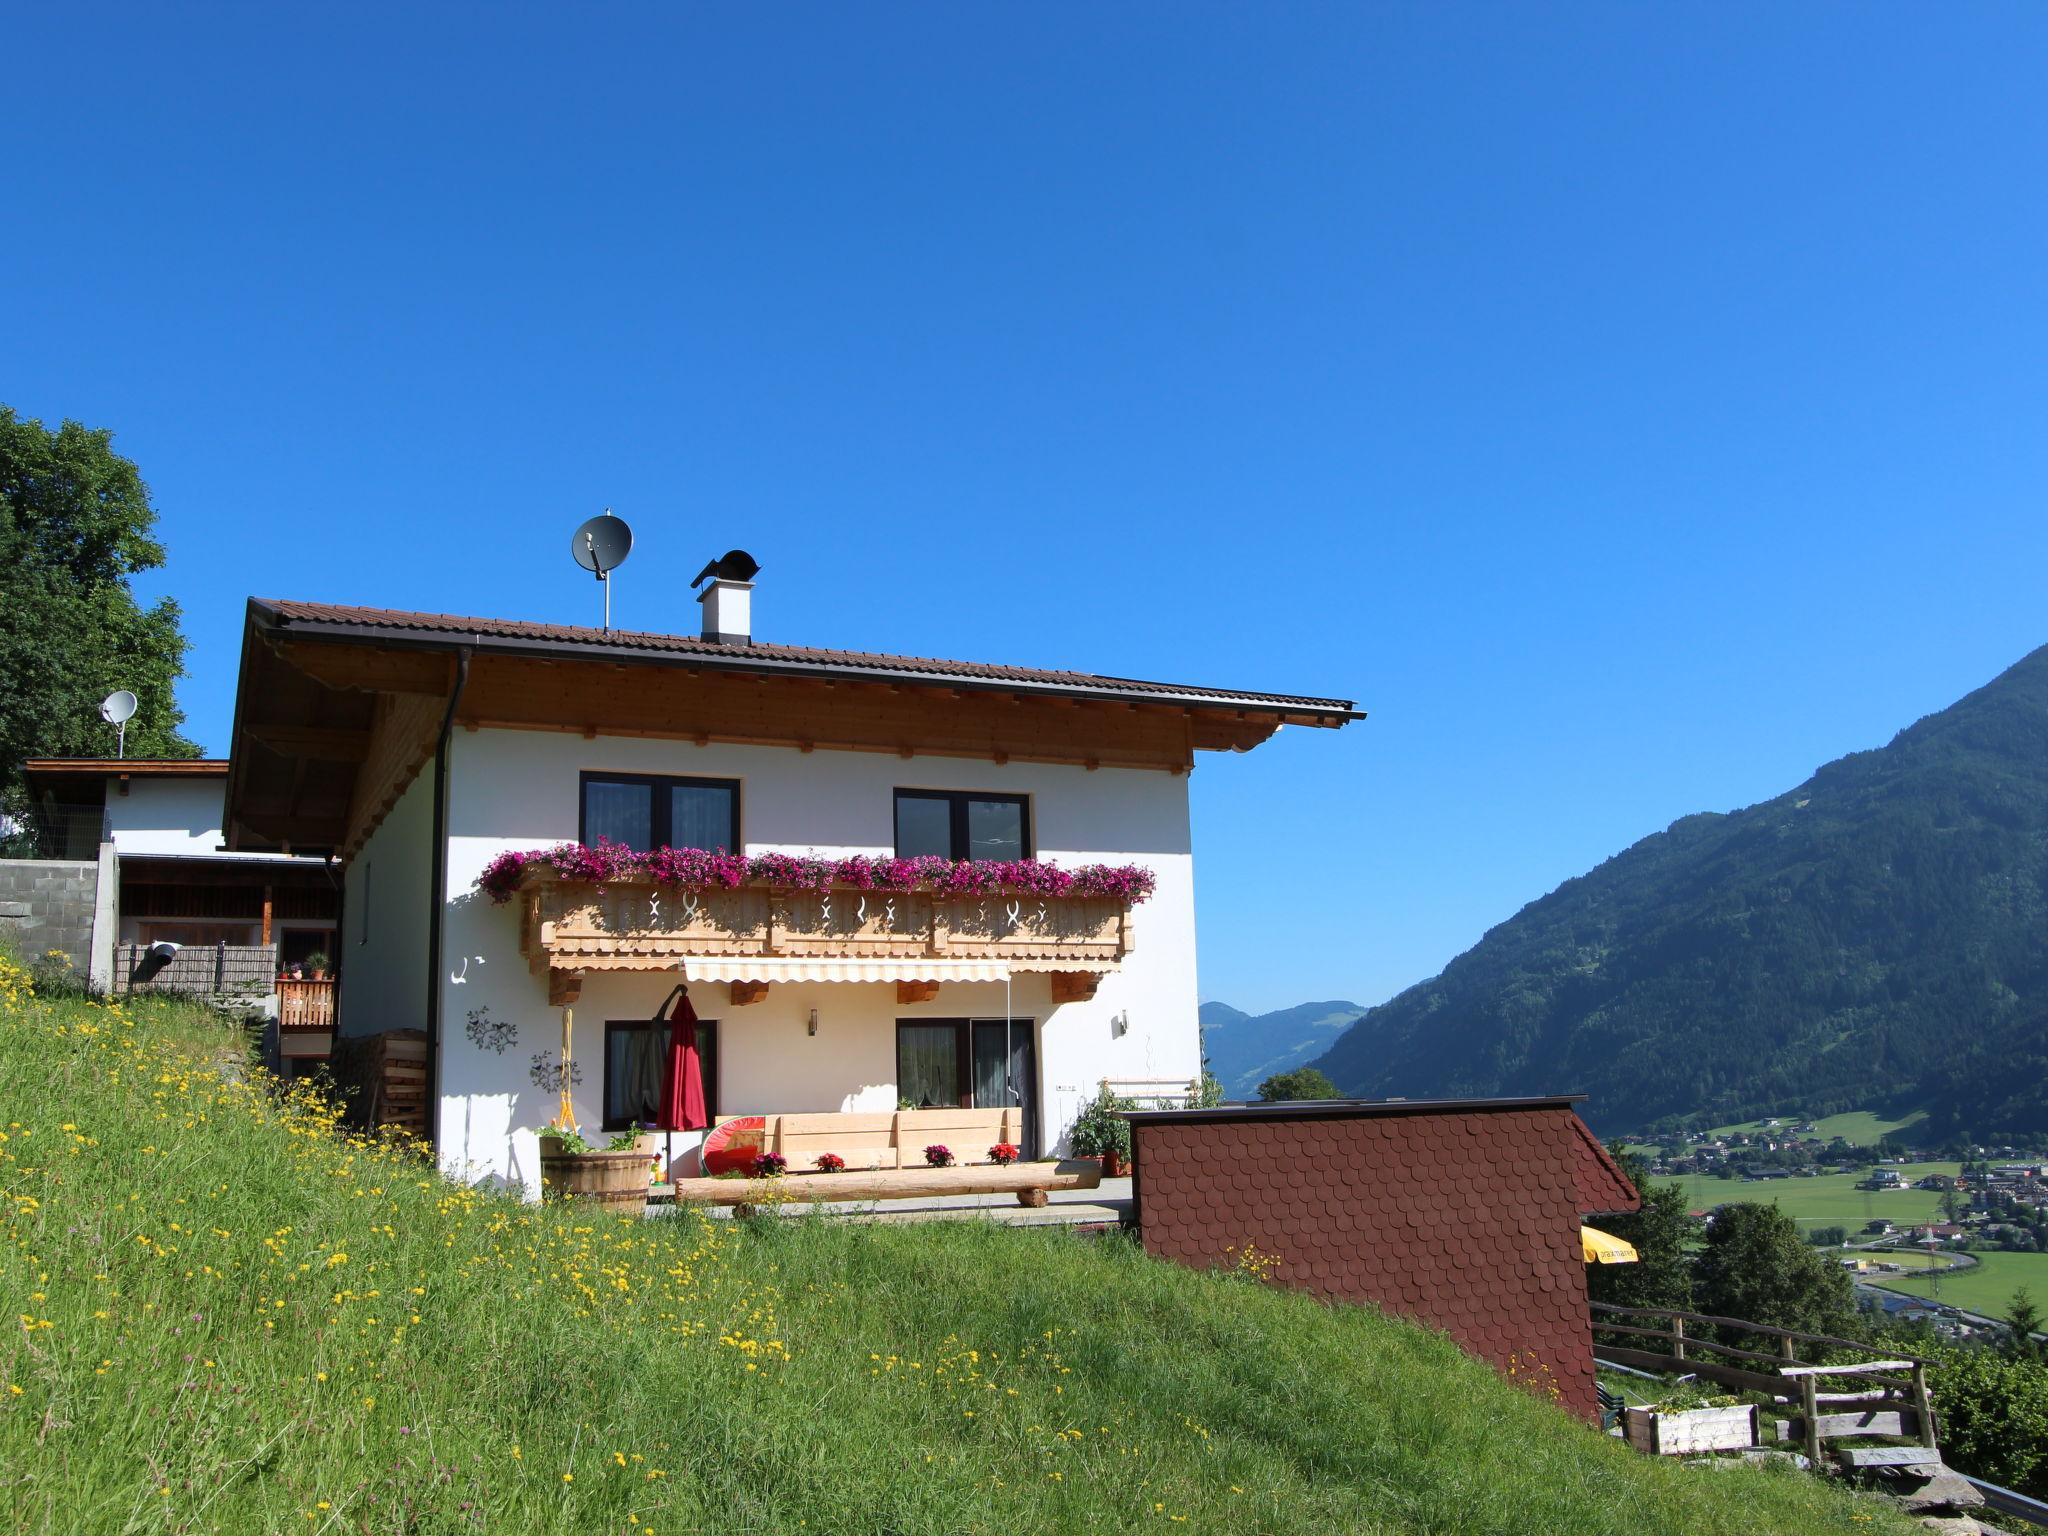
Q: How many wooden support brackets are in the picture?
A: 4